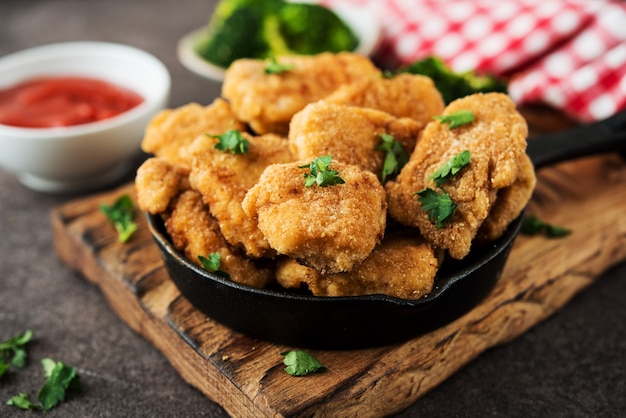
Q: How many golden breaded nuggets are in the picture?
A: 11